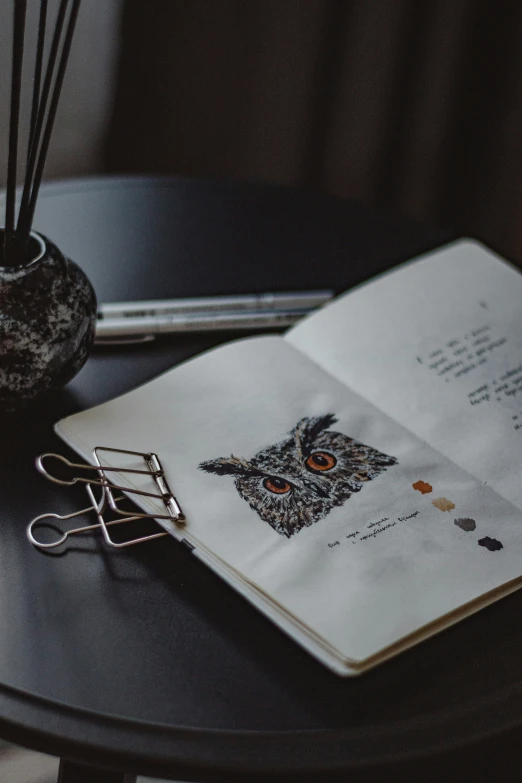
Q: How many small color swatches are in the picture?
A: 4